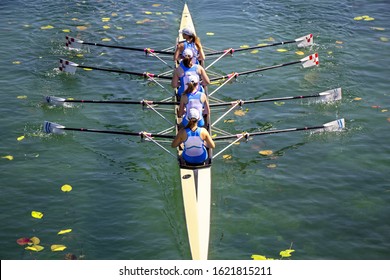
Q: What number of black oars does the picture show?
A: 8